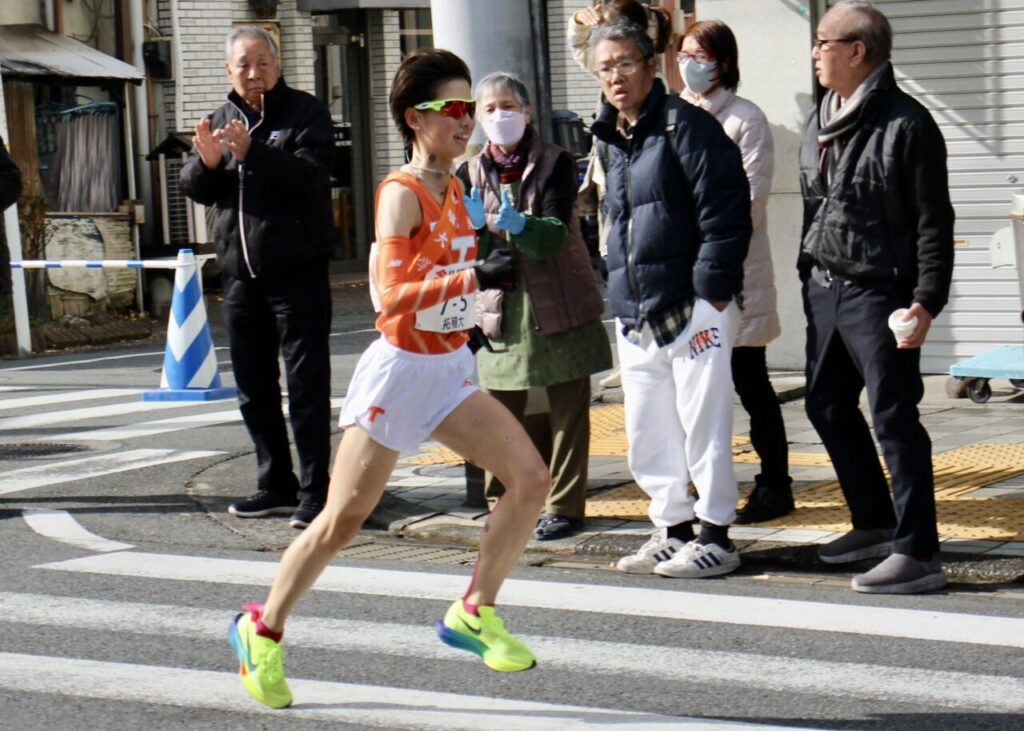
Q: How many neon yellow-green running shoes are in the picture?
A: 2